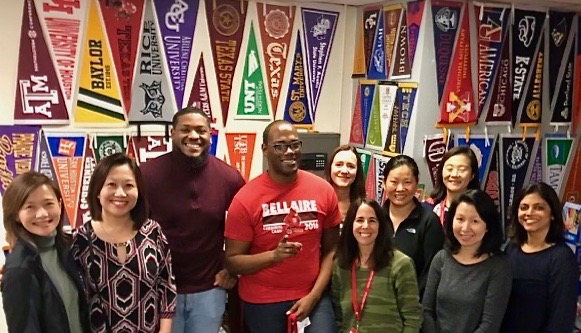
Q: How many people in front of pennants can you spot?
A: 10